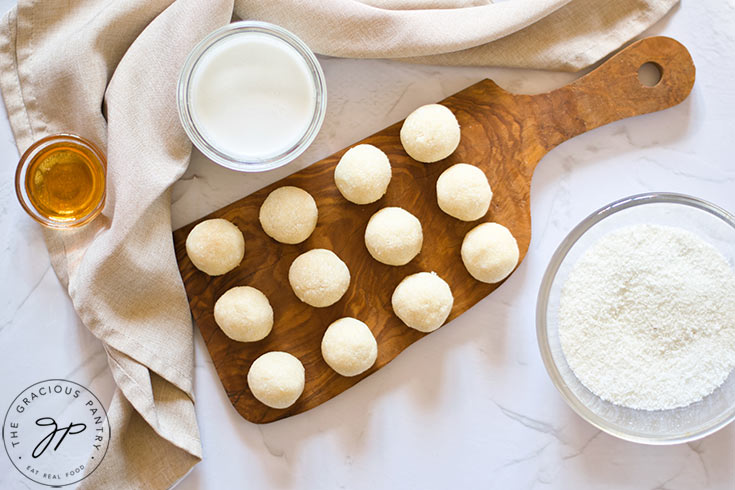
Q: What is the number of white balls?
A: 12